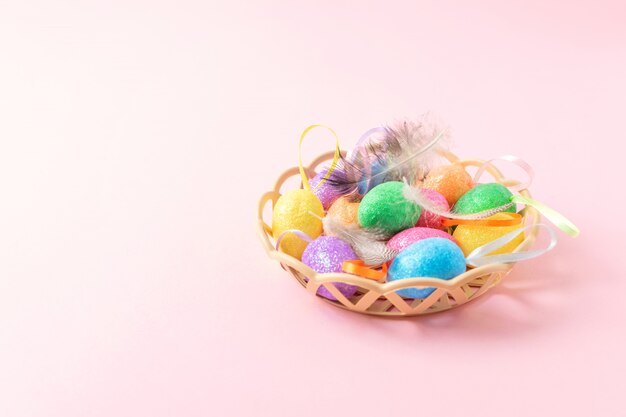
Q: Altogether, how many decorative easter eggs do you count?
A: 12